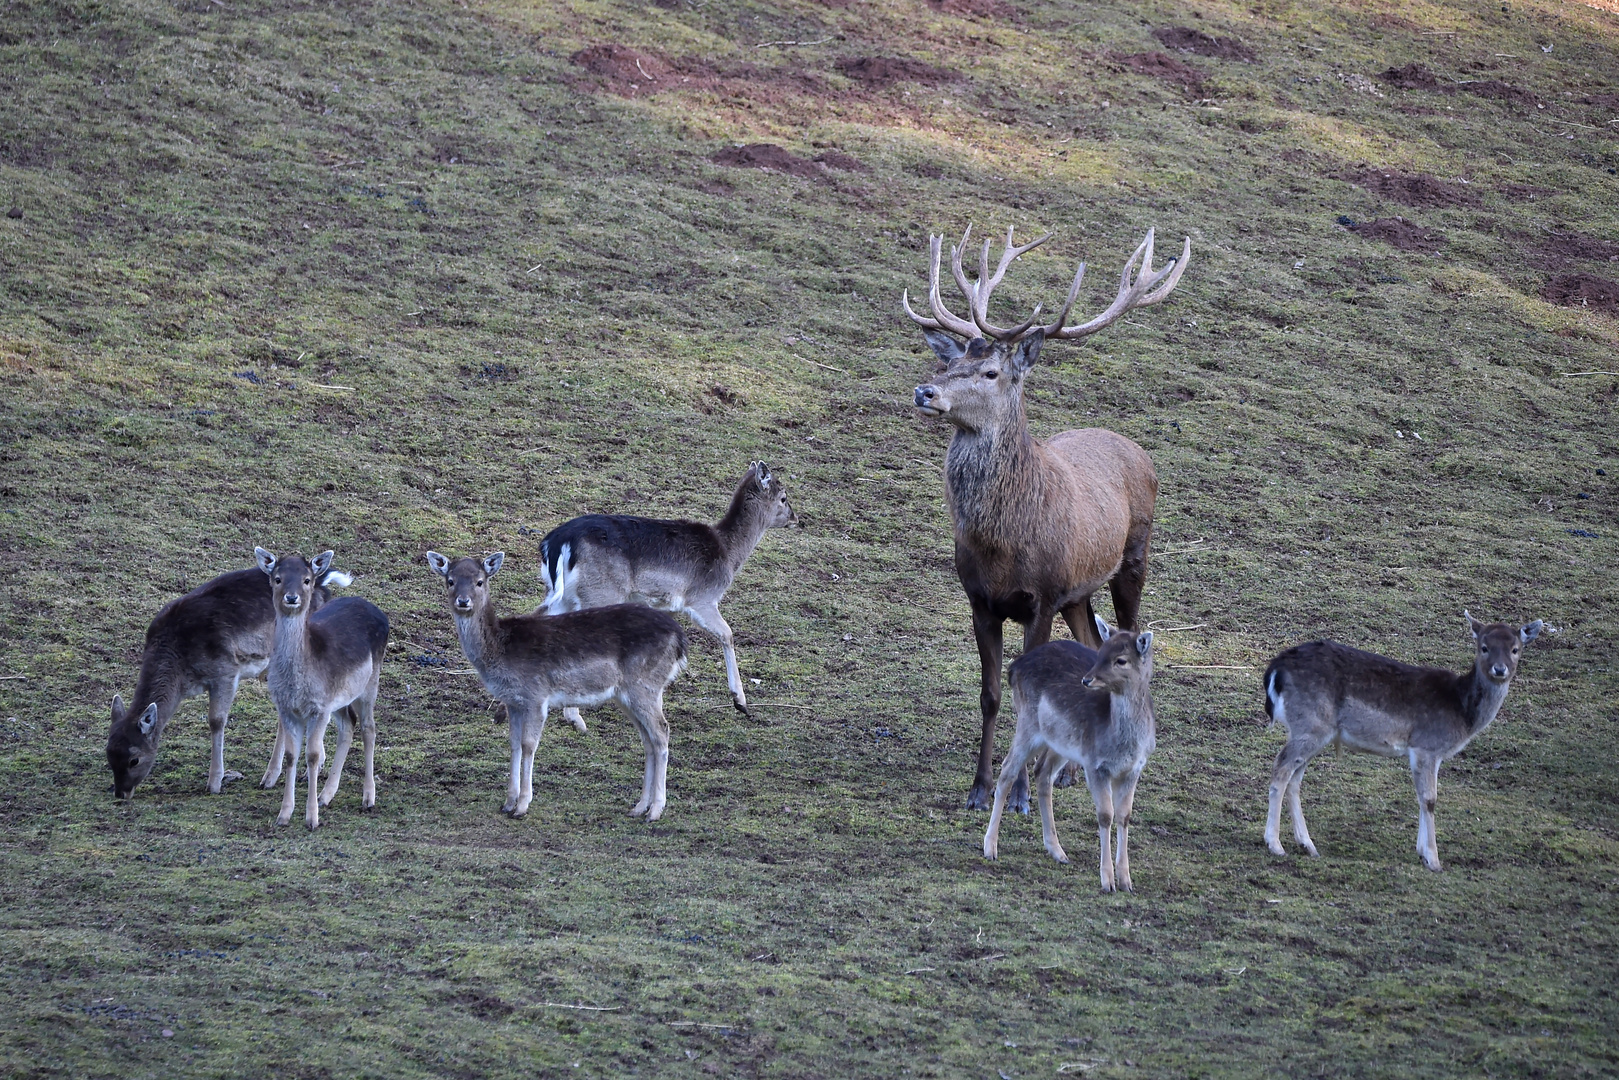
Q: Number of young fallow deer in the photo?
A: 6